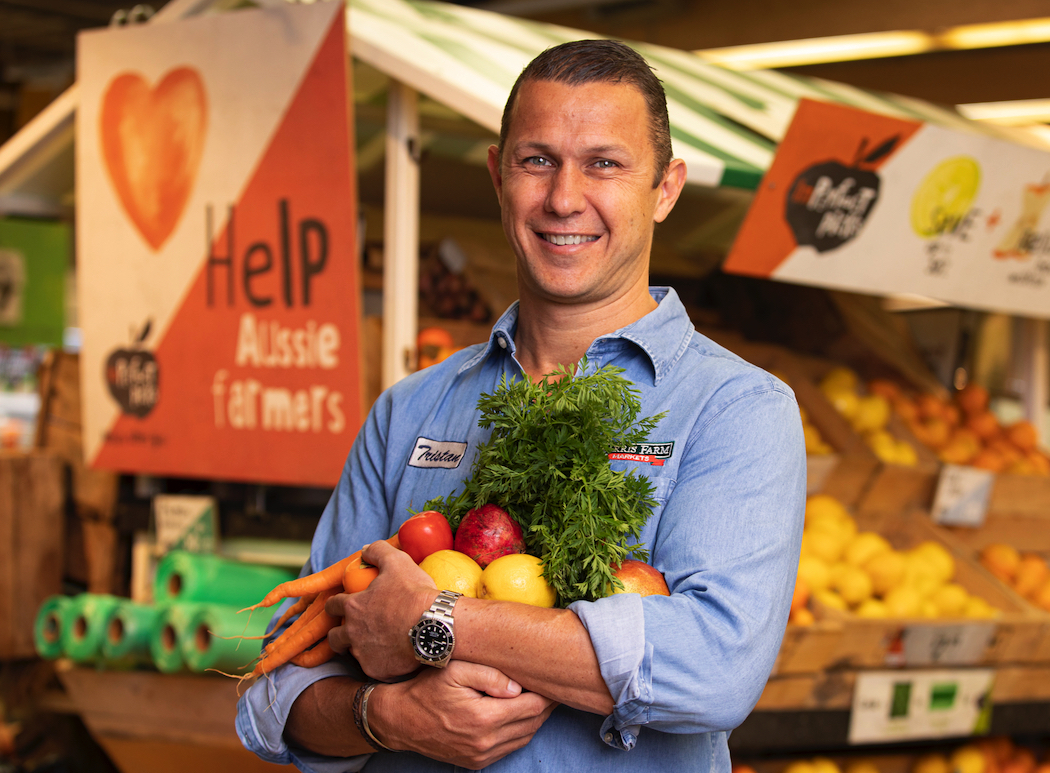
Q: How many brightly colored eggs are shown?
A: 0